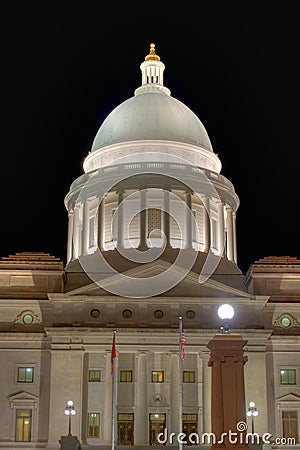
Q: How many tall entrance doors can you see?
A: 3